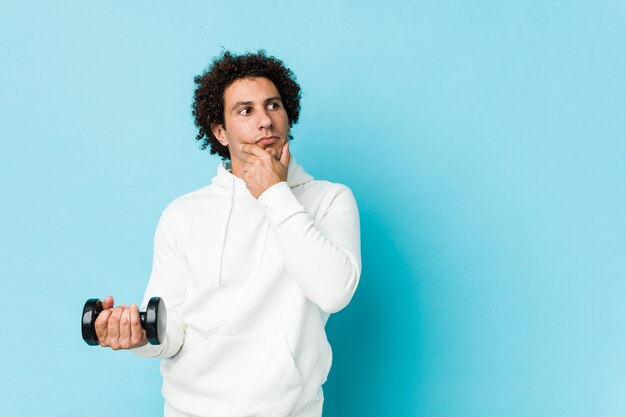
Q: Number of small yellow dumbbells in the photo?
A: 0